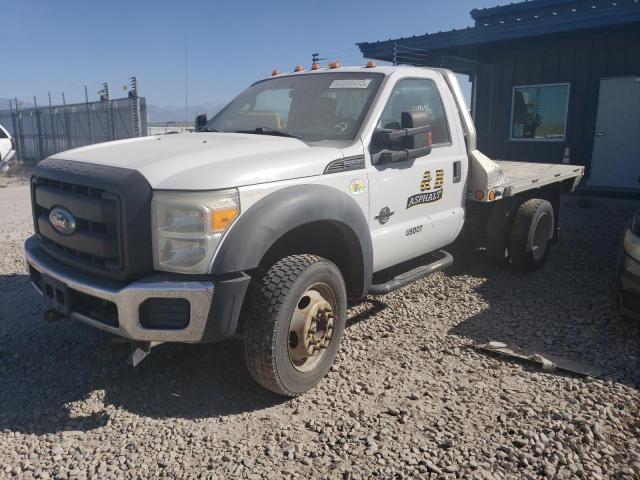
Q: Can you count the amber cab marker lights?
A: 5